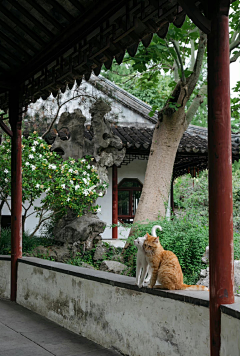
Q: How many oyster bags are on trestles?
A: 0